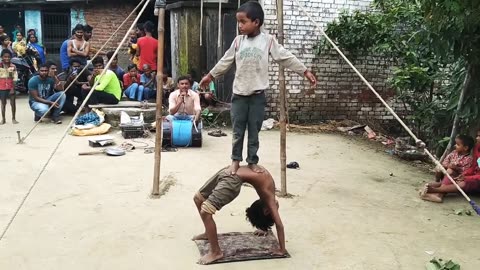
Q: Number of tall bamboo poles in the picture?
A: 2